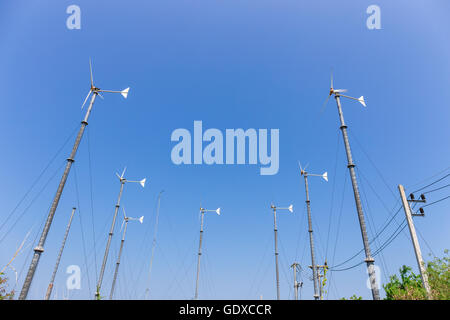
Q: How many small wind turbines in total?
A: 7